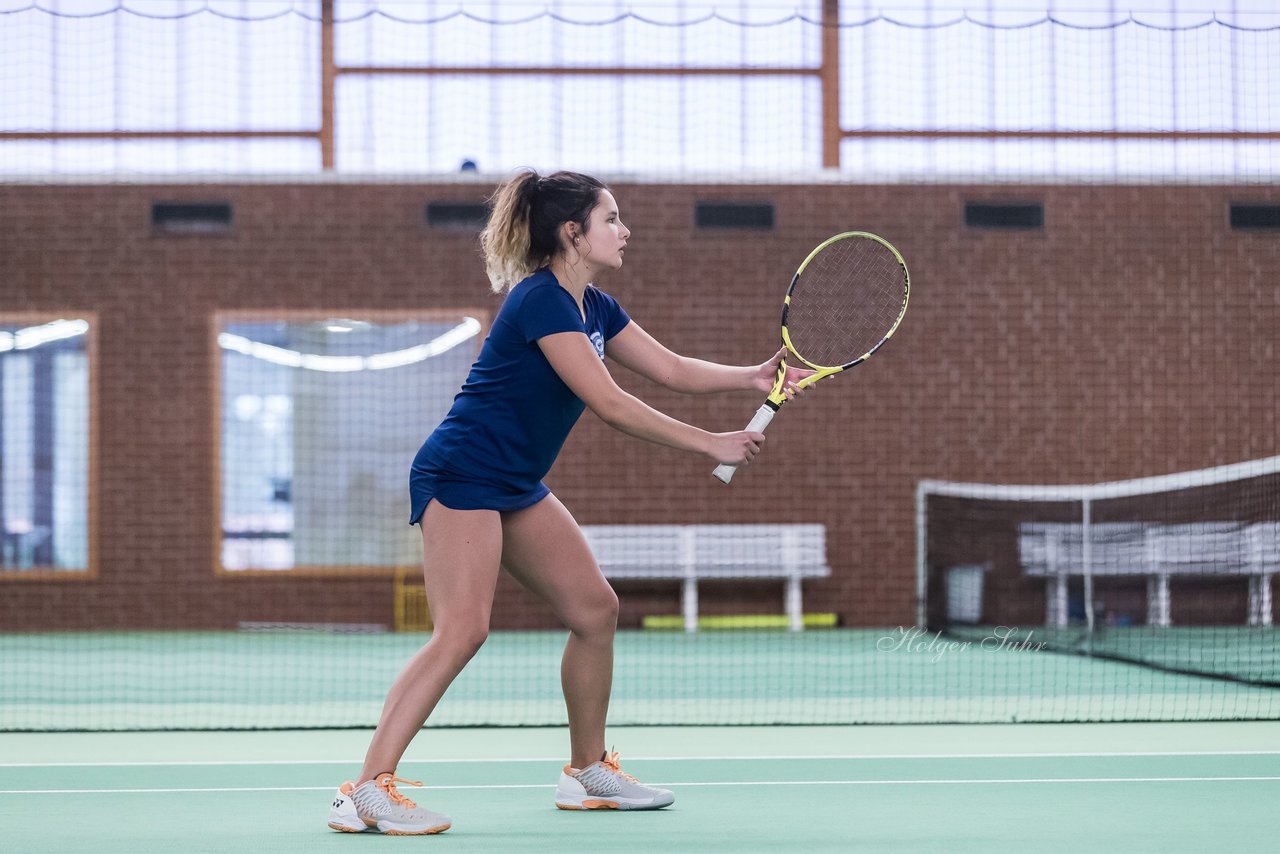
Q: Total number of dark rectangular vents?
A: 5